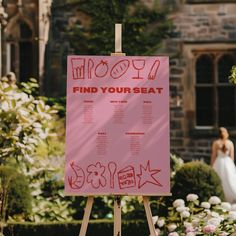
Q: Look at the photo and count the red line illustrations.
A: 11